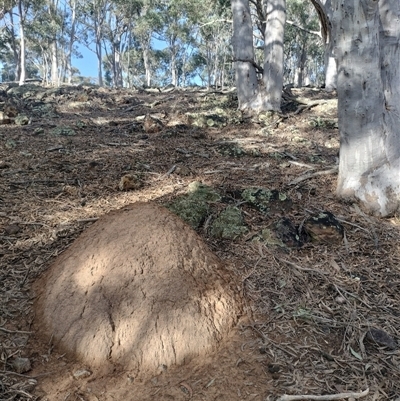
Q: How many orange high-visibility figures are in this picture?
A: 0